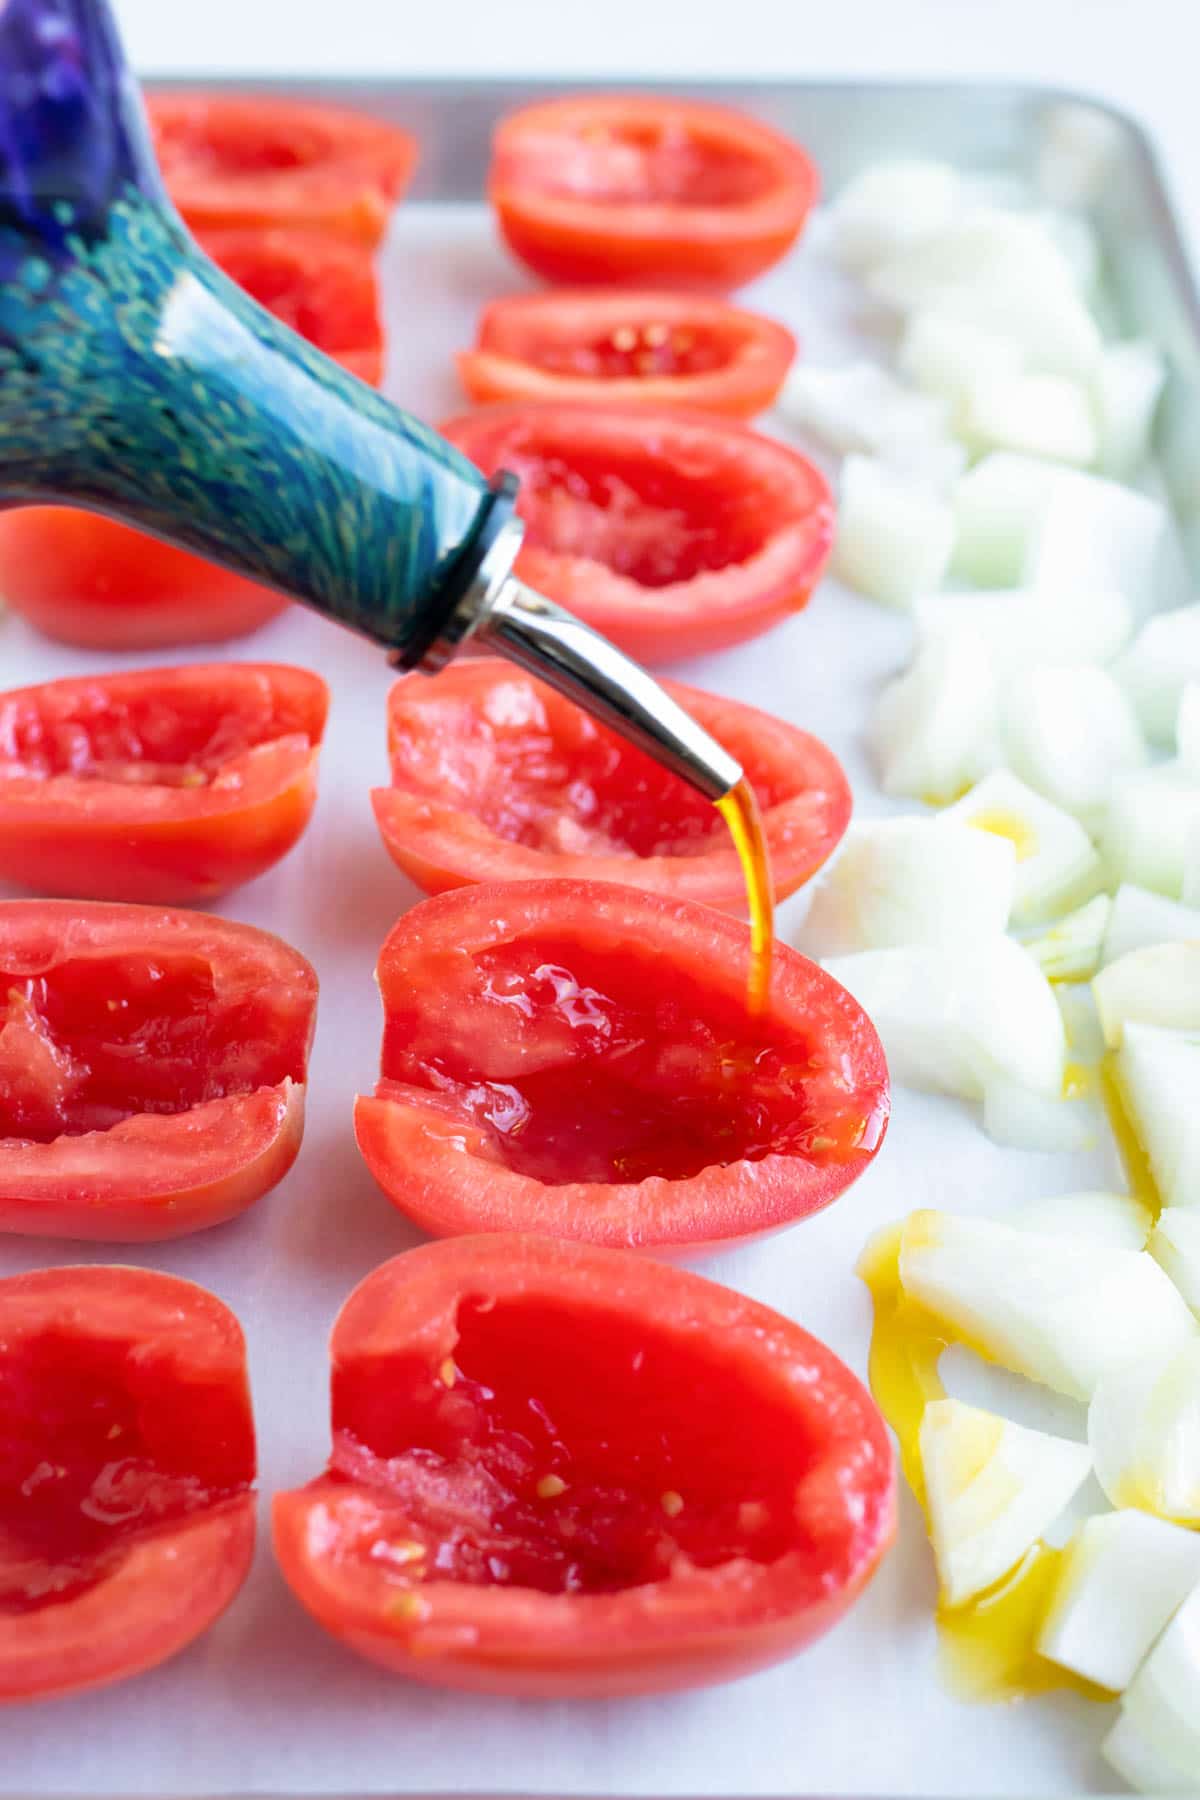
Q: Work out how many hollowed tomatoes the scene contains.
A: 12